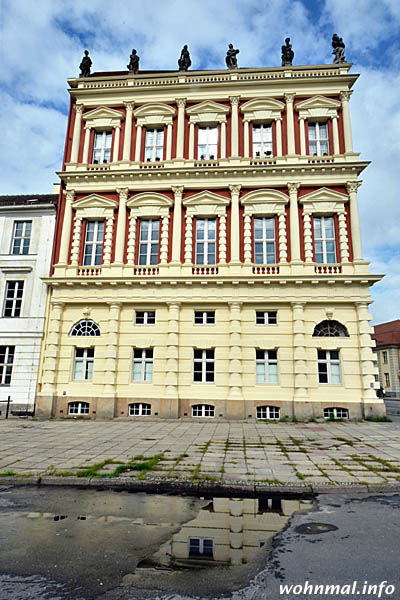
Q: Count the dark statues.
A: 6